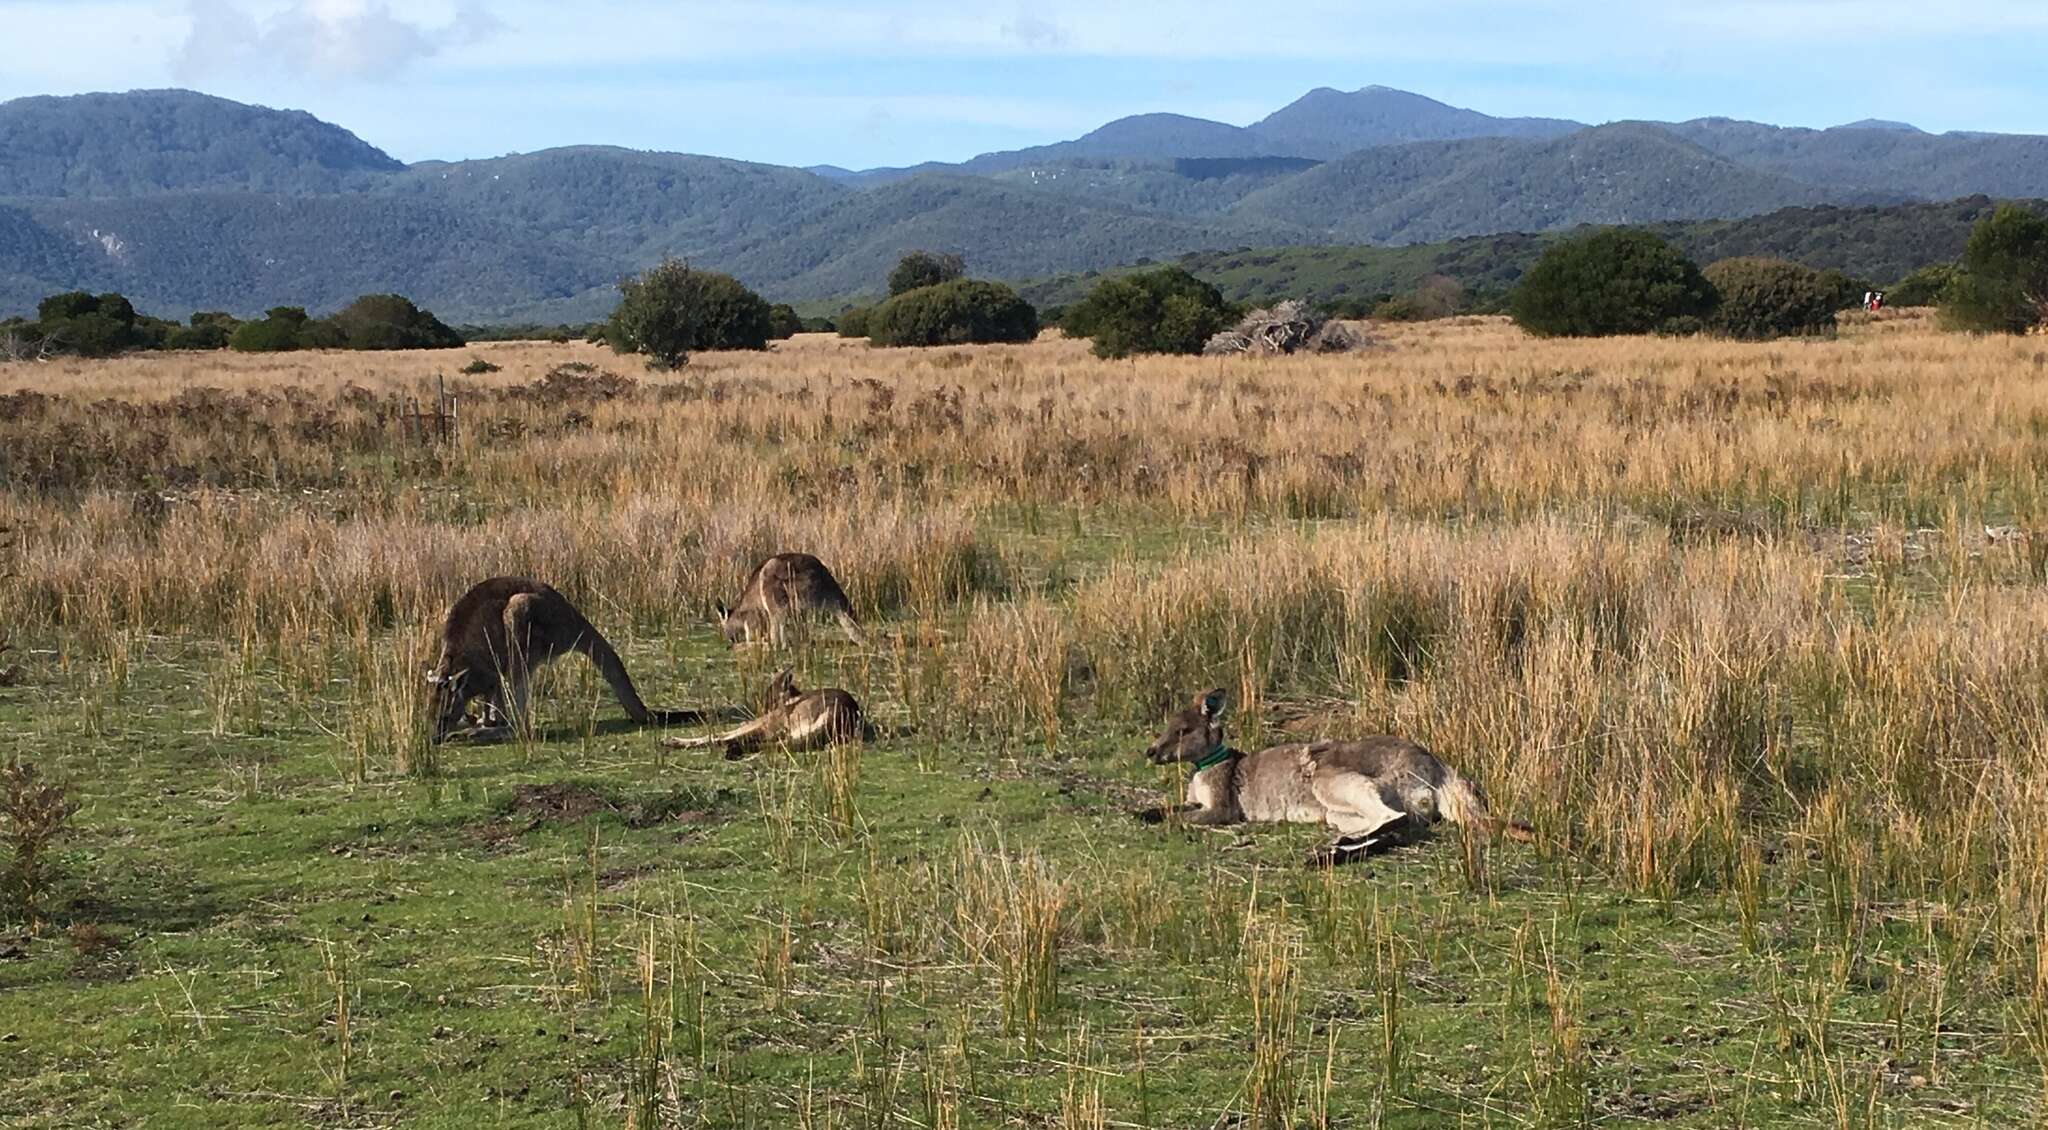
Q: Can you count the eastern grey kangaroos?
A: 4